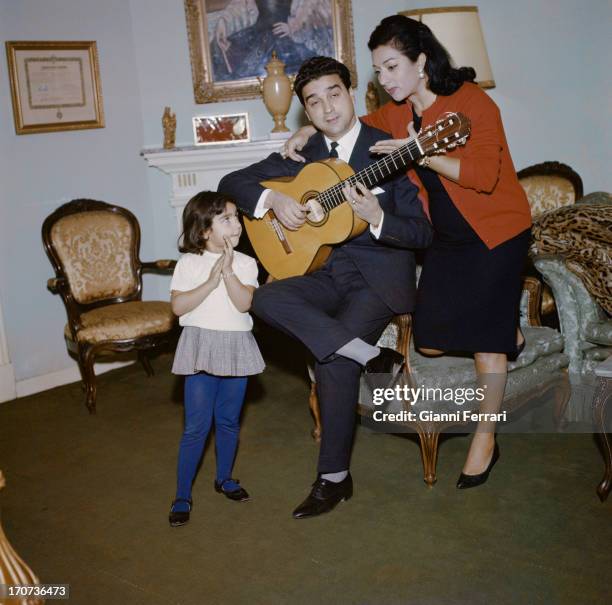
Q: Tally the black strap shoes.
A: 2